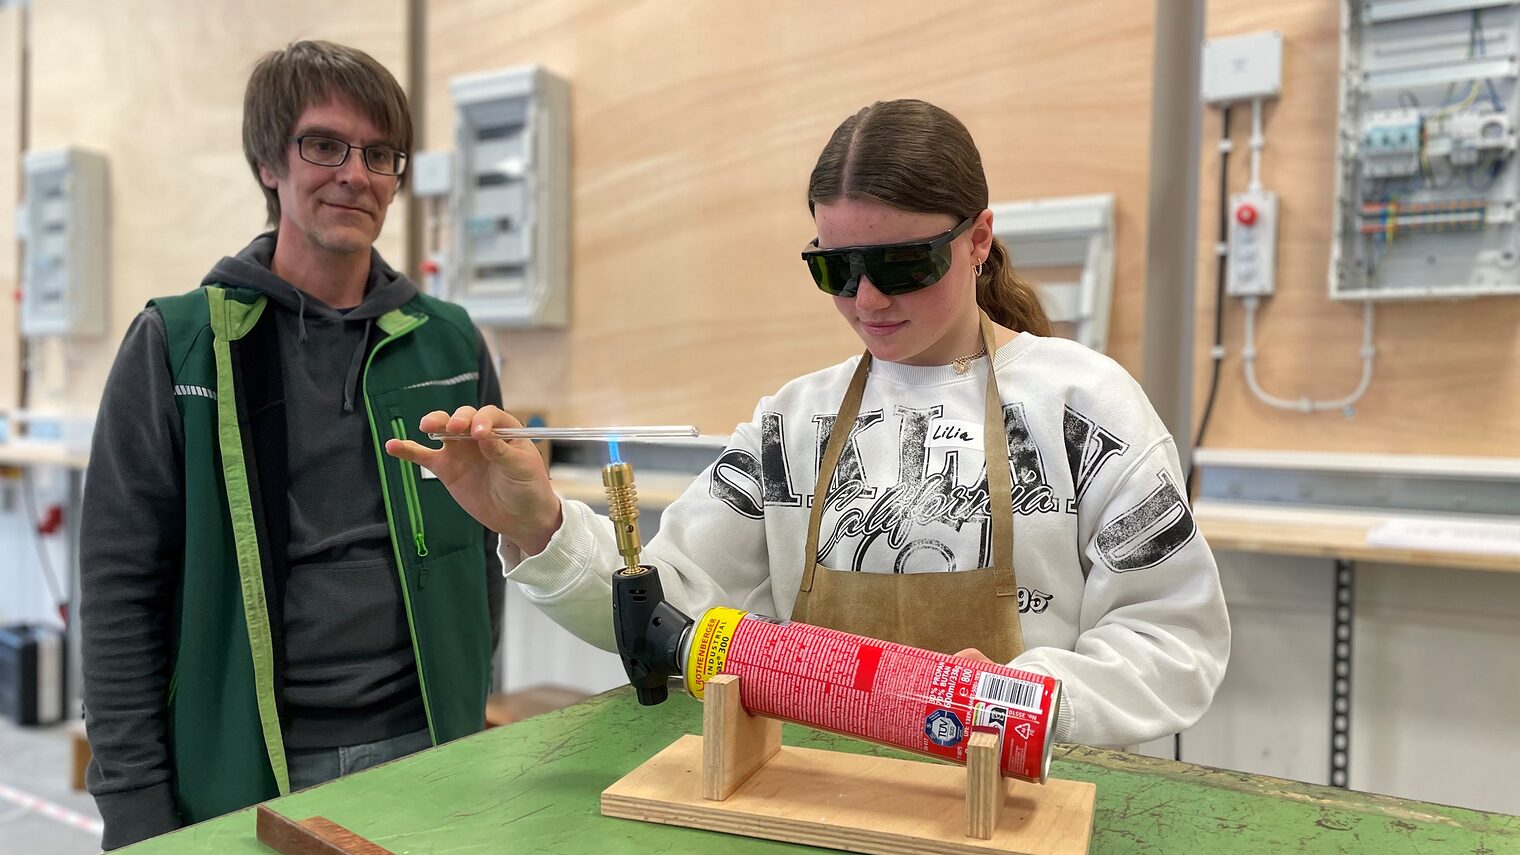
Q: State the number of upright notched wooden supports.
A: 2